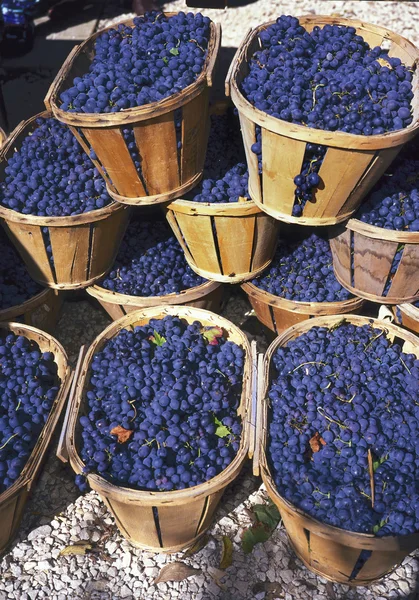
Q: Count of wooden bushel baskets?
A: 12